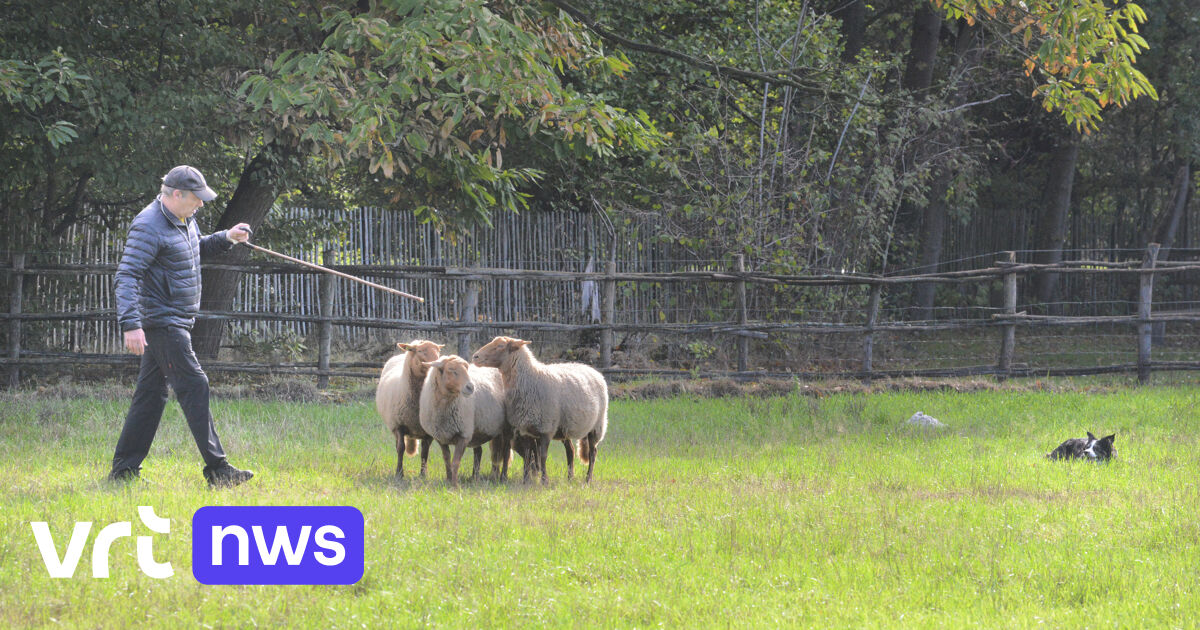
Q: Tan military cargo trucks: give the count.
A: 0